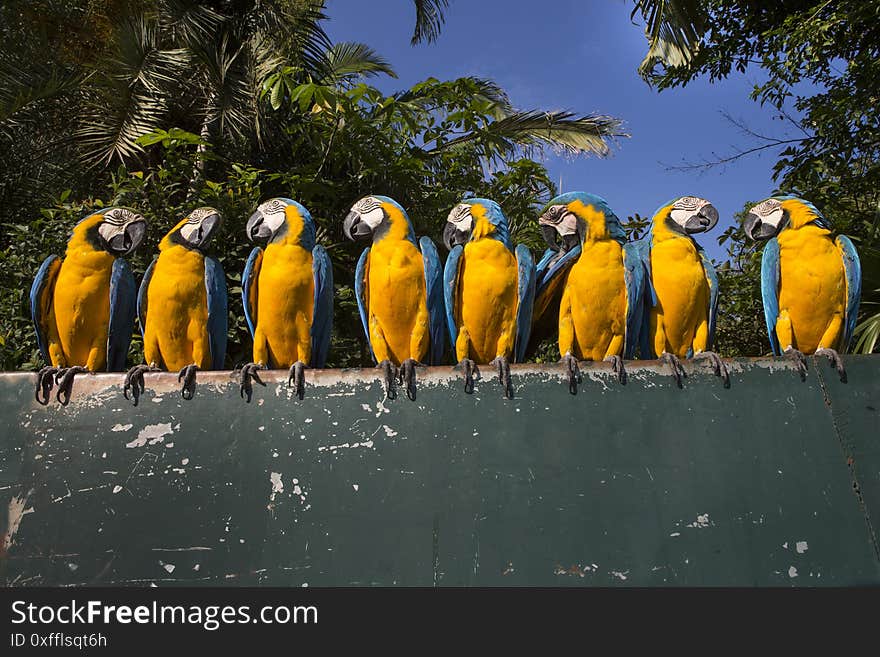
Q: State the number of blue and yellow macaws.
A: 8